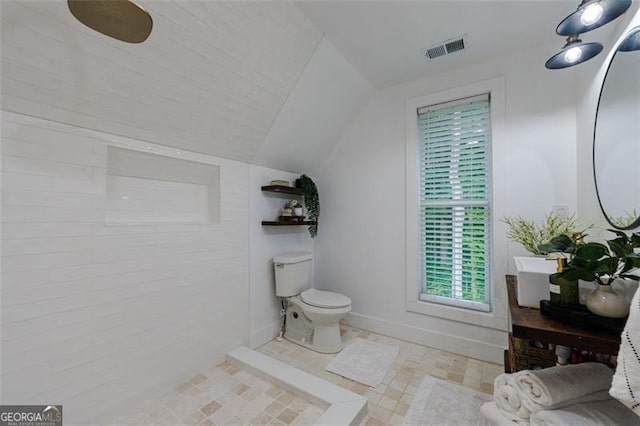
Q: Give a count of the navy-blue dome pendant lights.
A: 2